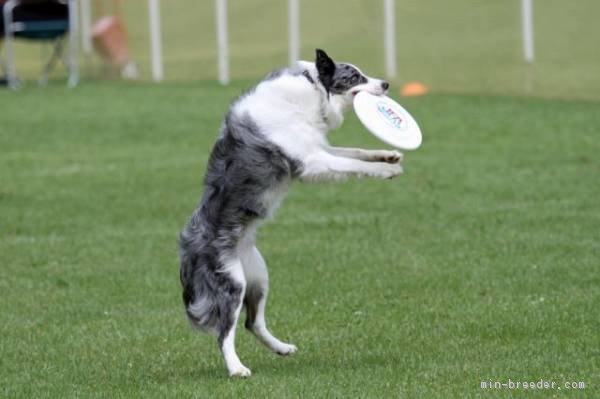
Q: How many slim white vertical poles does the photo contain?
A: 6